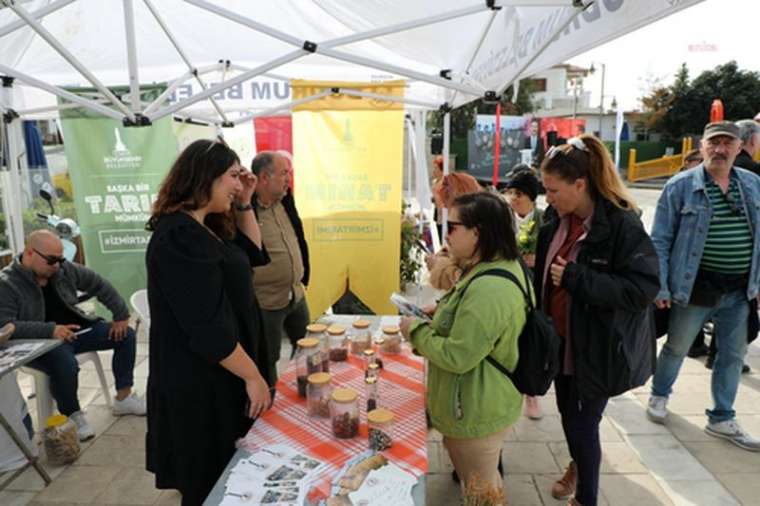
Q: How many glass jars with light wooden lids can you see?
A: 8